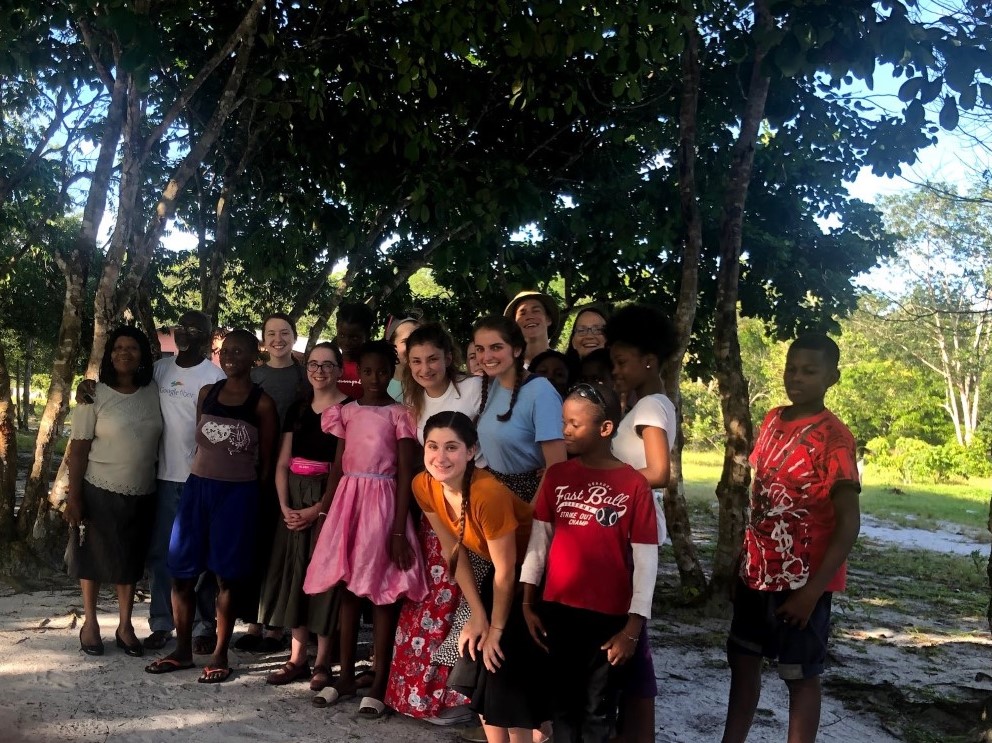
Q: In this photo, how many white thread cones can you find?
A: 0